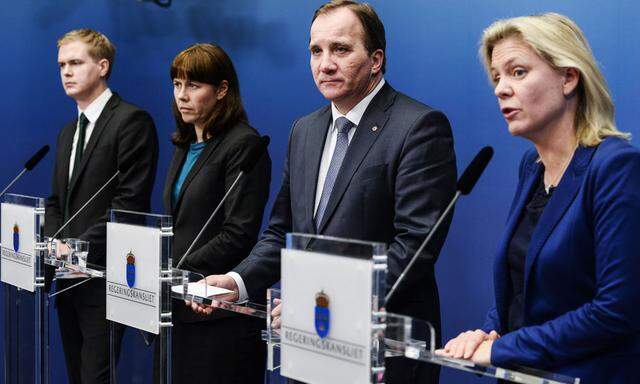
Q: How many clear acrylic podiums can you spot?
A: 3